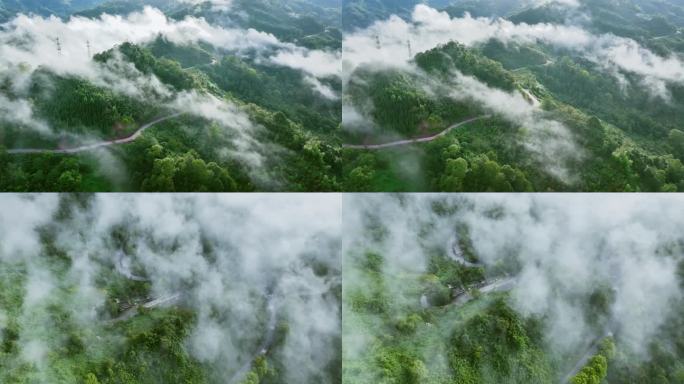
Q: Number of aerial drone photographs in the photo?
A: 4